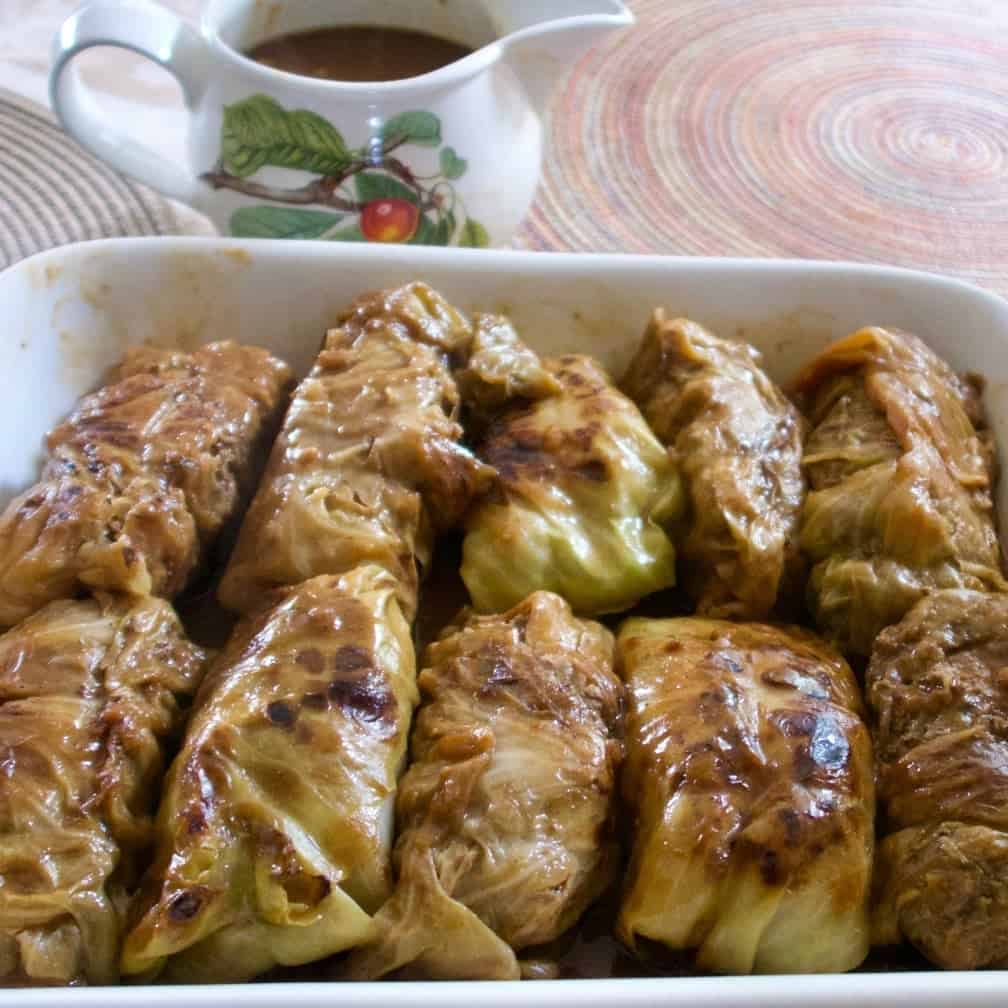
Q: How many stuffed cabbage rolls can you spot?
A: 10